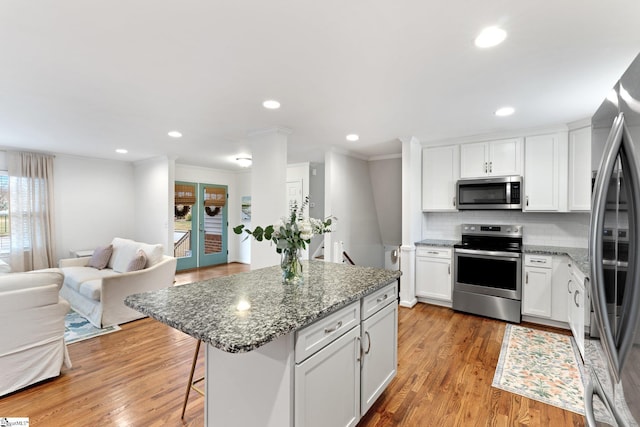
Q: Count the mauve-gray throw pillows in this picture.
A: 2